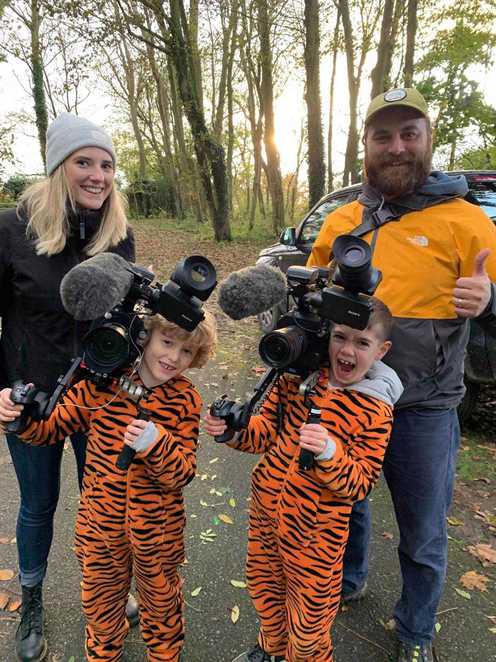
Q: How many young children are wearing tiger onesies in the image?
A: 2